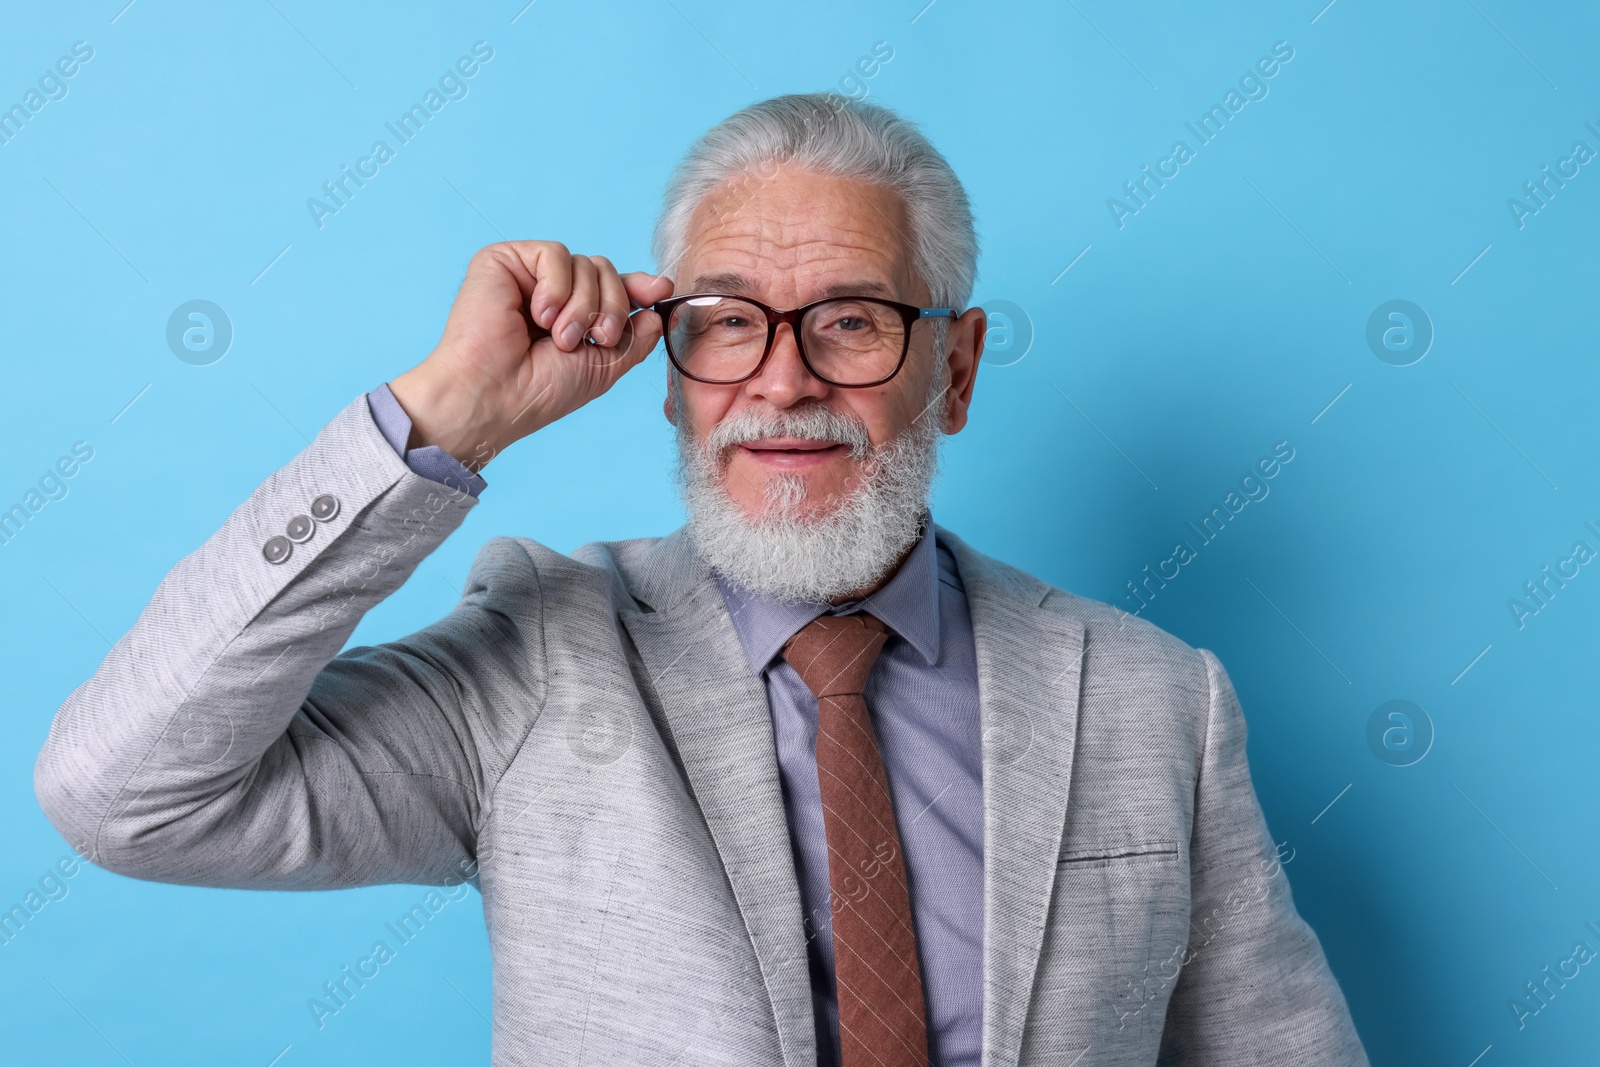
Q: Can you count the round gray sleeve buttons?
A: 3